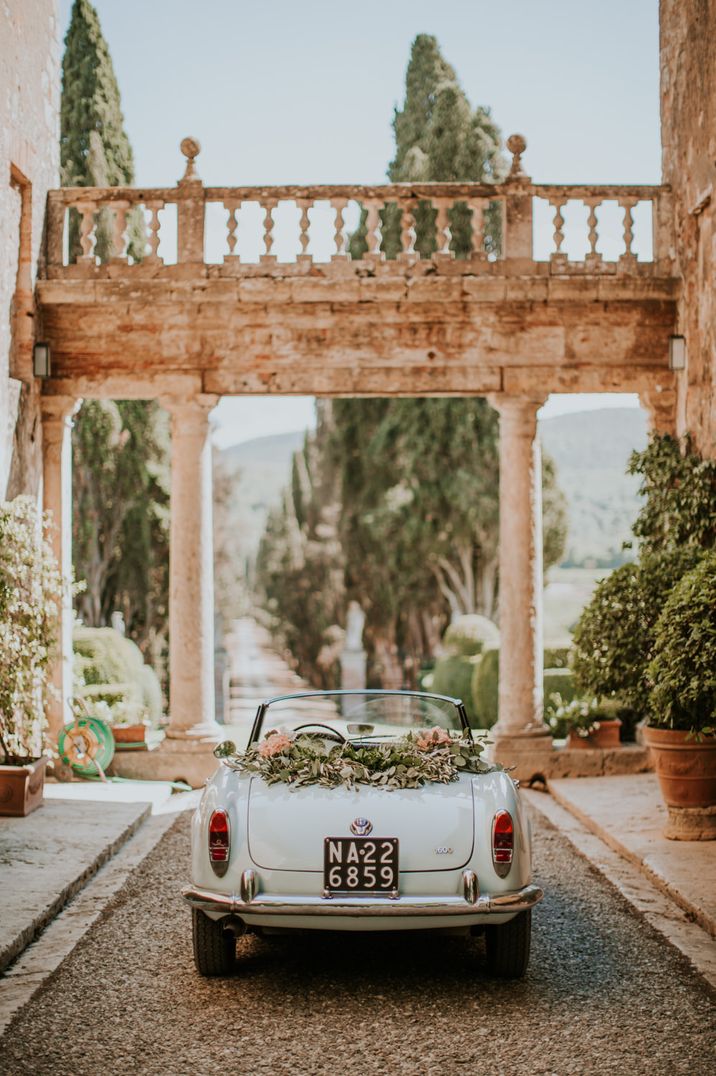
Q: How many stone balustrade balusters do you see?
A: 14